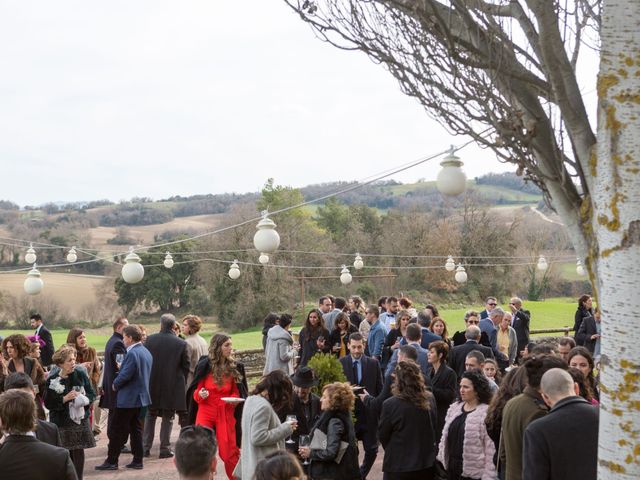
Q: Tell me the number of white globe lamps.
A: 15